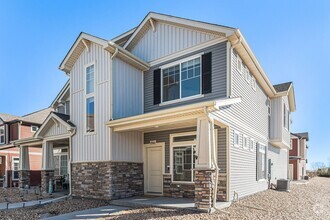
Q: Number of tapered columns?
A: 3